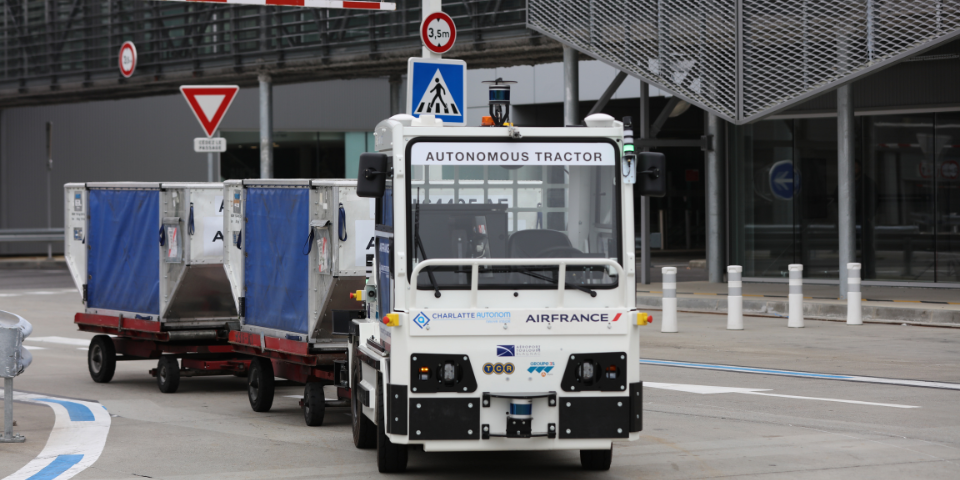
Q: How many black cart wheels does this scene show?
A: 4